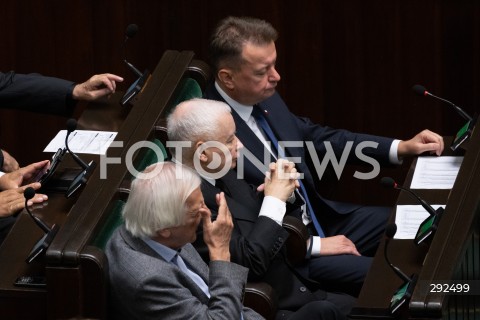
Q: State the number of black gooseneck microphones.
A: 6